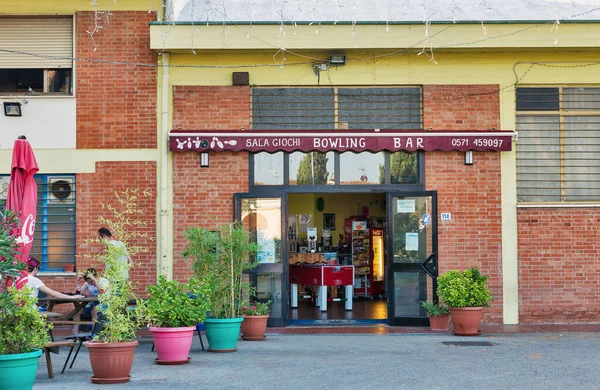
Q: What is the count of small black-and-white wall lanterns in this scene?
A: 2